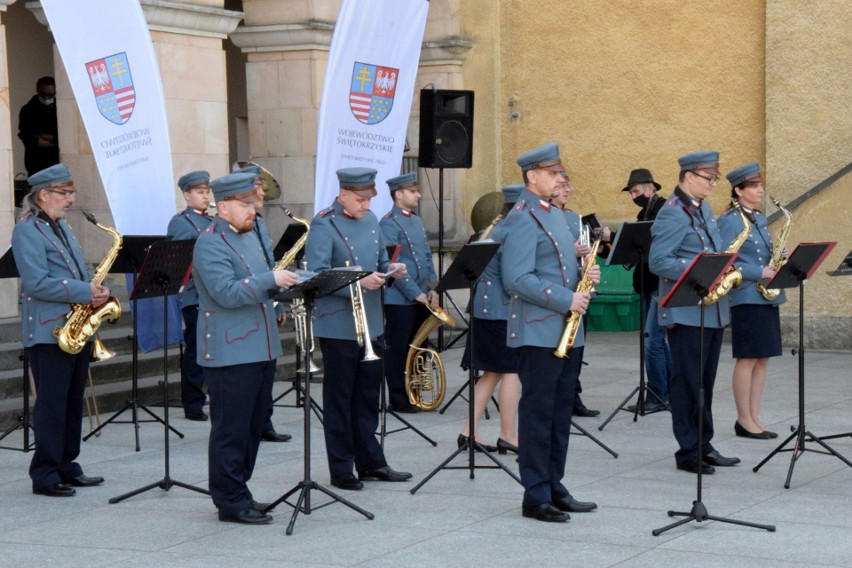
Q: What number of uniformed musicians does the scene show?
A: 11